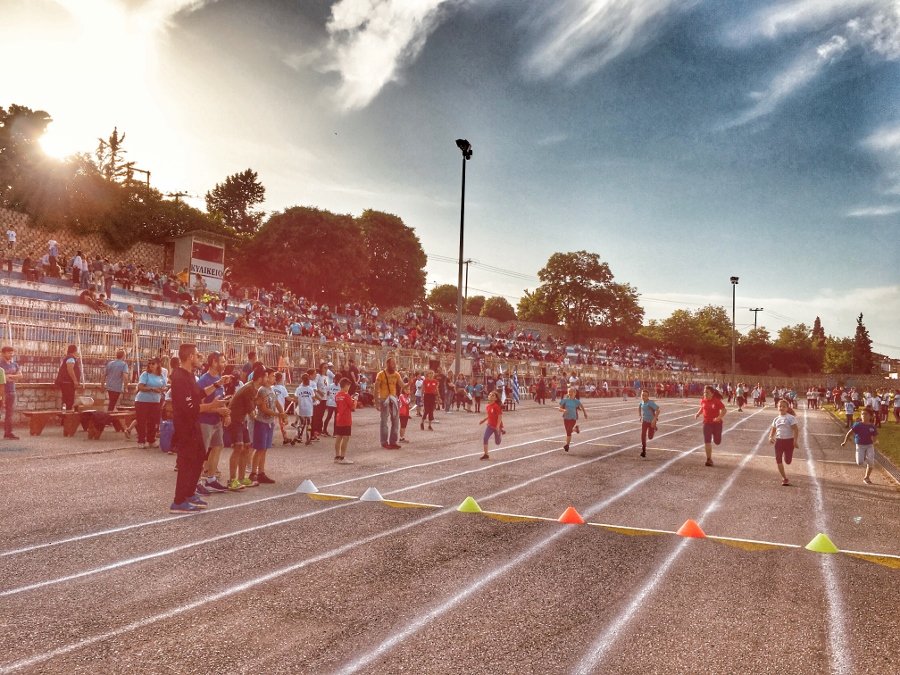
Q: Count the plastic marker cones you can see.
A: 6